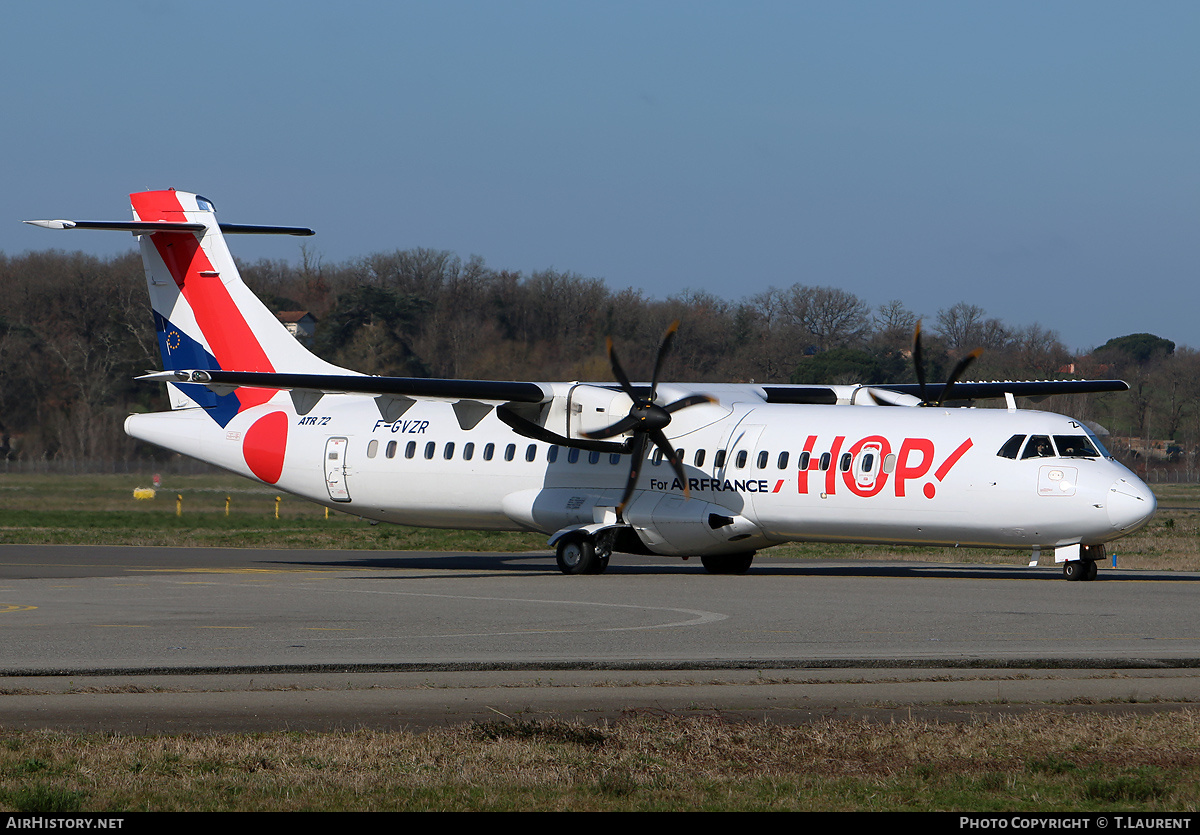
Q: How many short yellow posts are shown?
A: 4